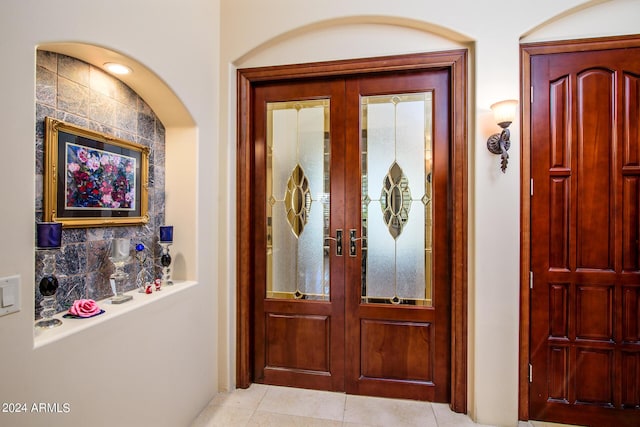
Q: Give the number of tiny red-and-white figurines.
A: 2